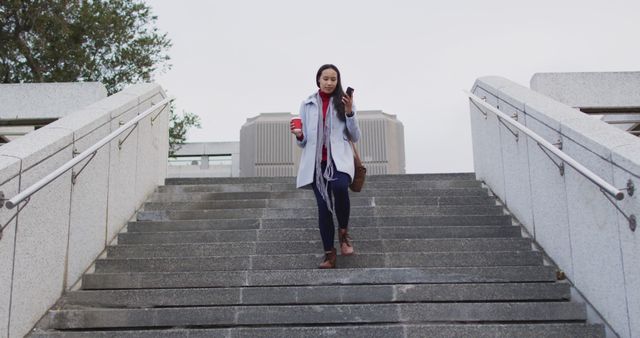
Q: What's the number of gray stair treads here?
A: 13